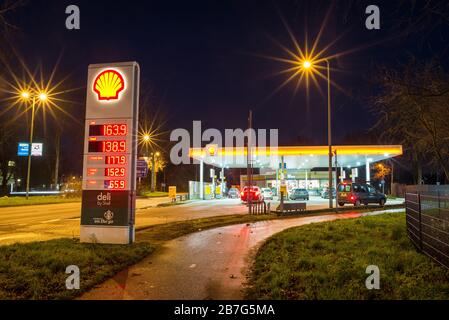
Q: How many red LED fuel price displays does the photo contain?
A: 5